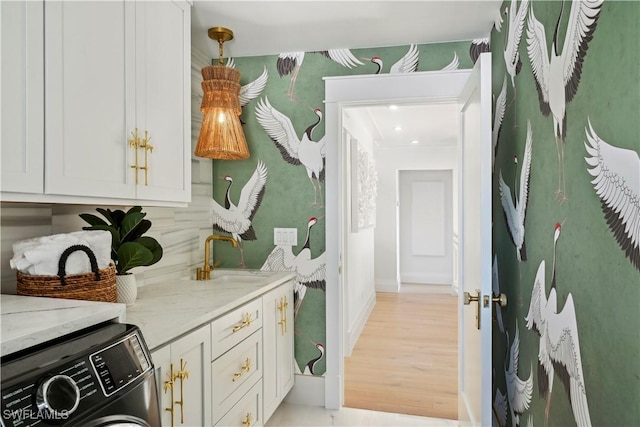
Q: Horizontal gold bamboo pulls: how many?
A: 3